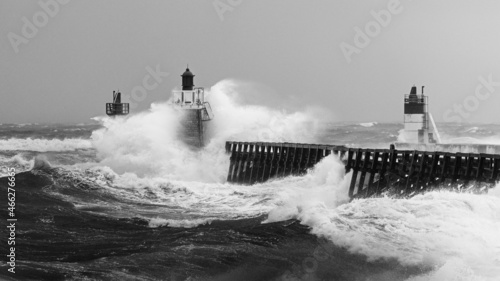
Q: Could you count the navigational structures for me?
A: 3